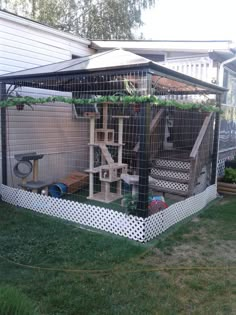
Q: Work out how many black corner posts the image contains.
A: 3